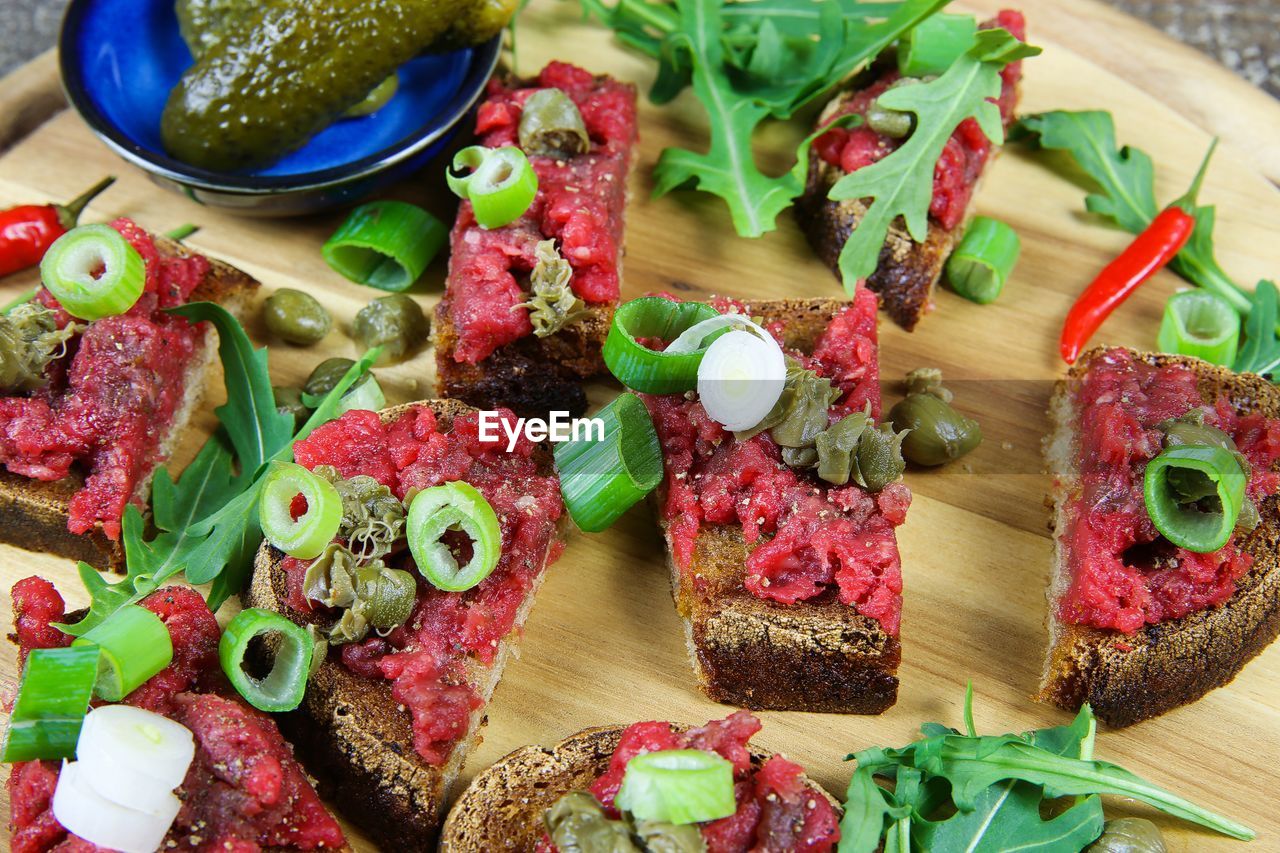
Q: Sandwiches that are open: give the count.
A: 8